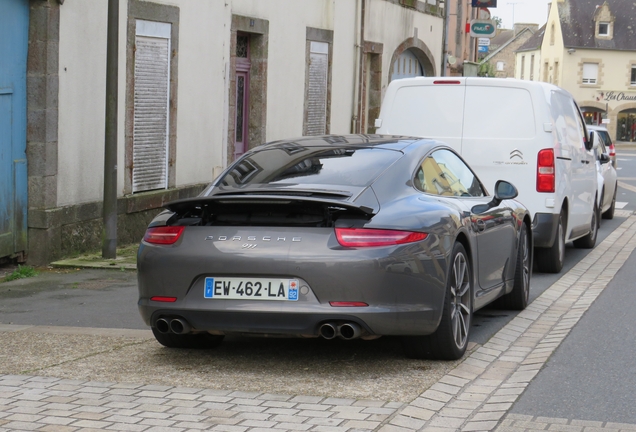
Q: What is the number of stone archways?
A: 3